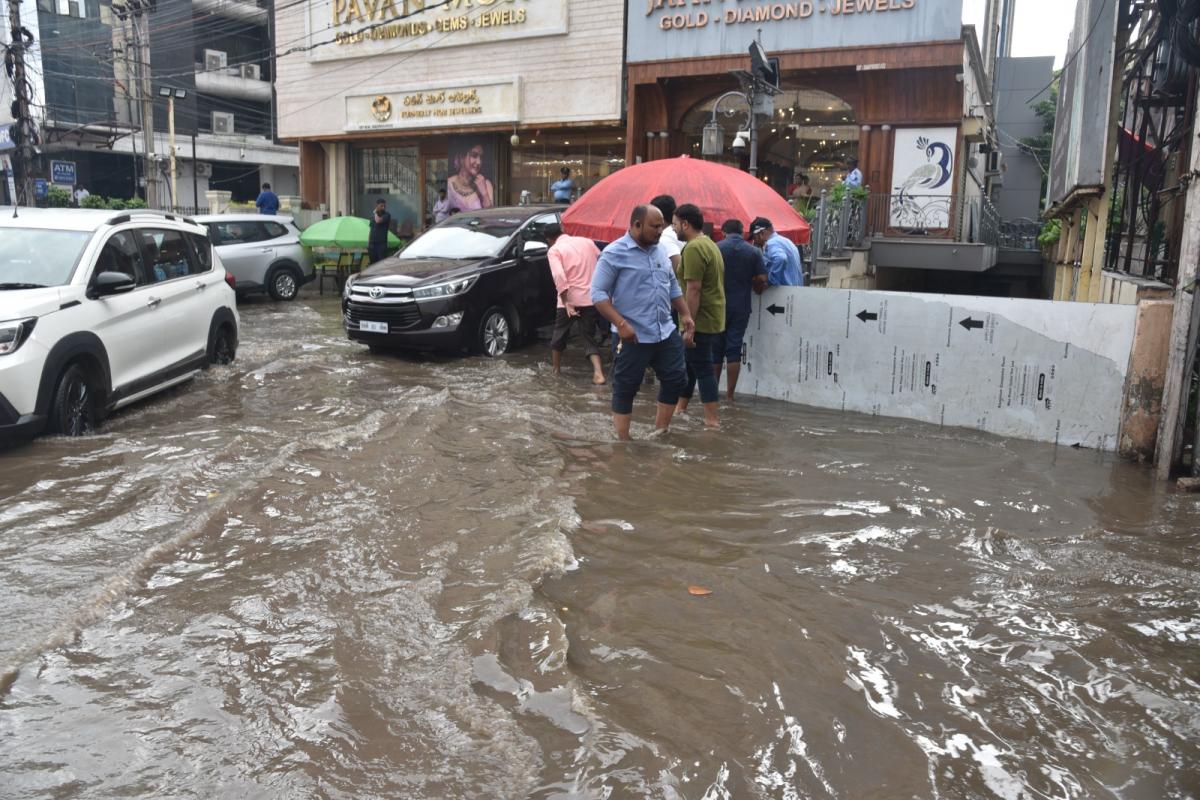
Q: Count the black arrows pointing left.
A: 3